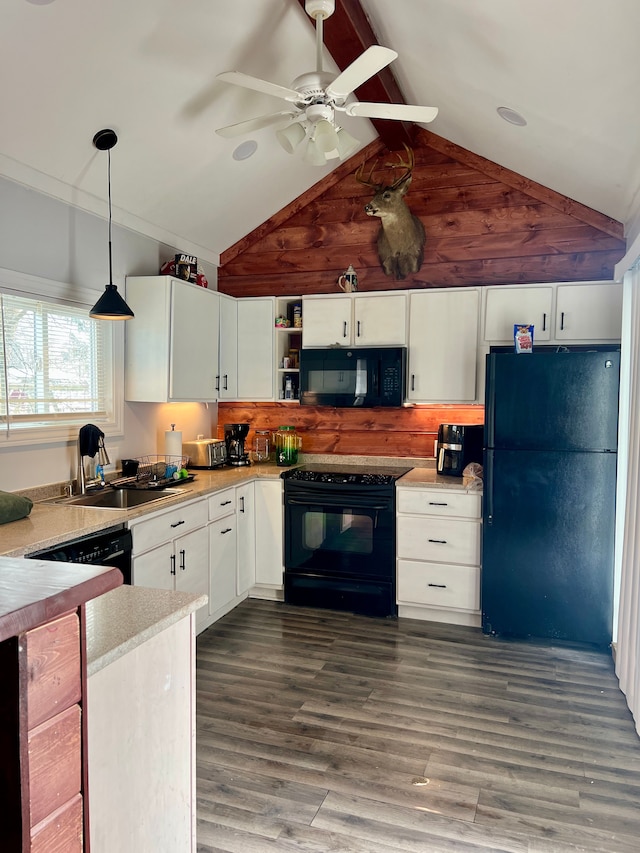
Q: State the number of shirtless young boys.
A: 0